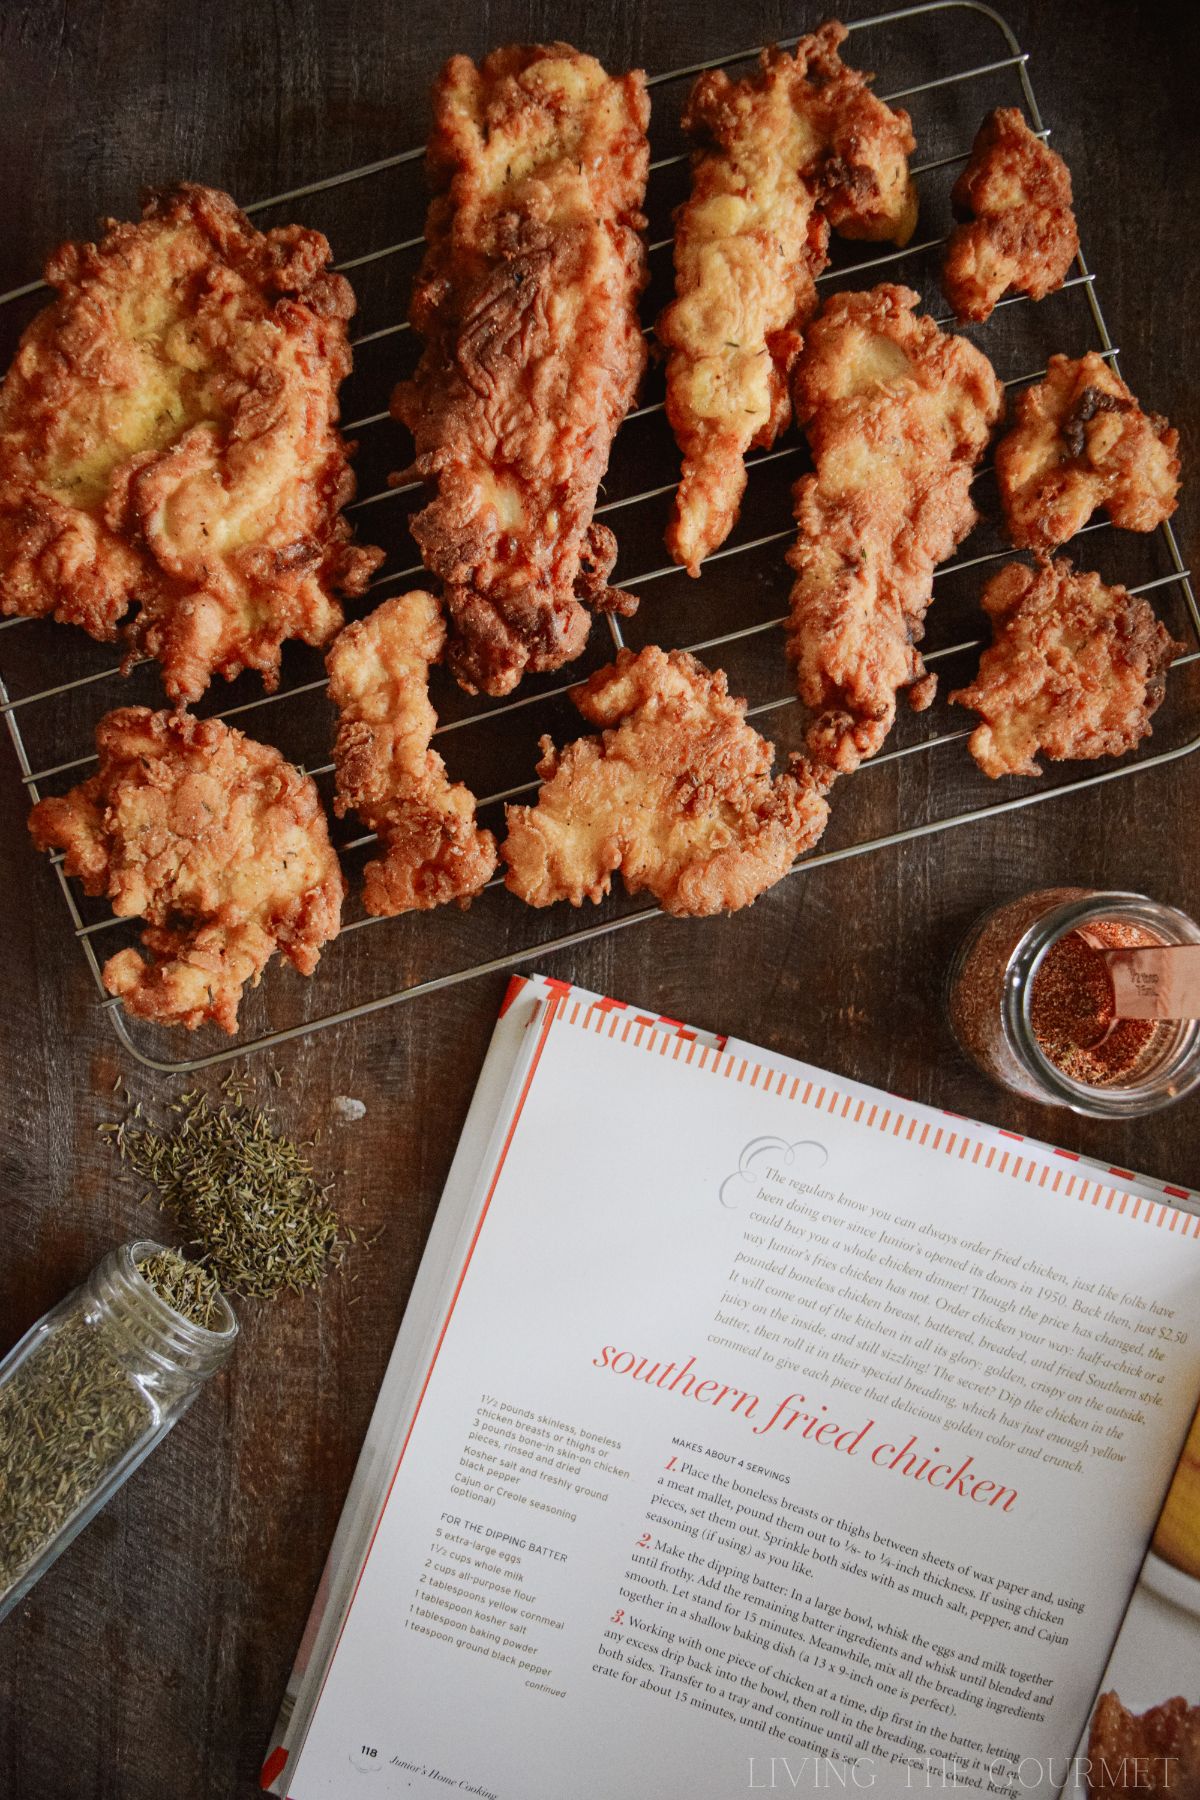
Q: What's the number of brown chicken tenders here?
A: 10